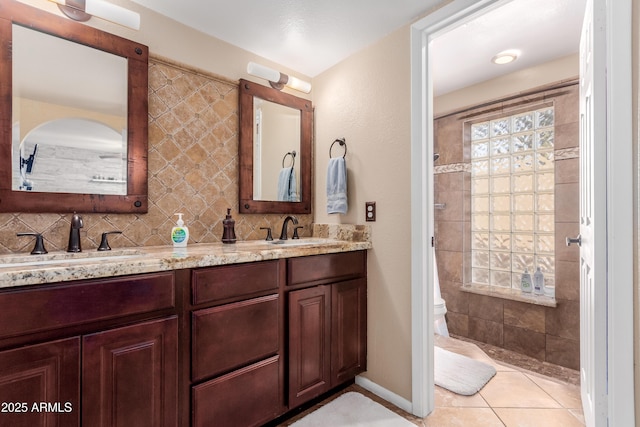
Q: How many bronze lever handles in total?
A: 4